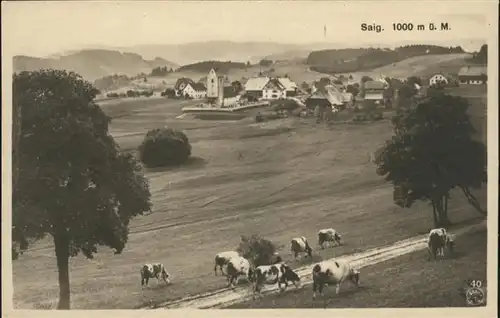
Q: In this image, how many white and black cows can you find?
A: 8